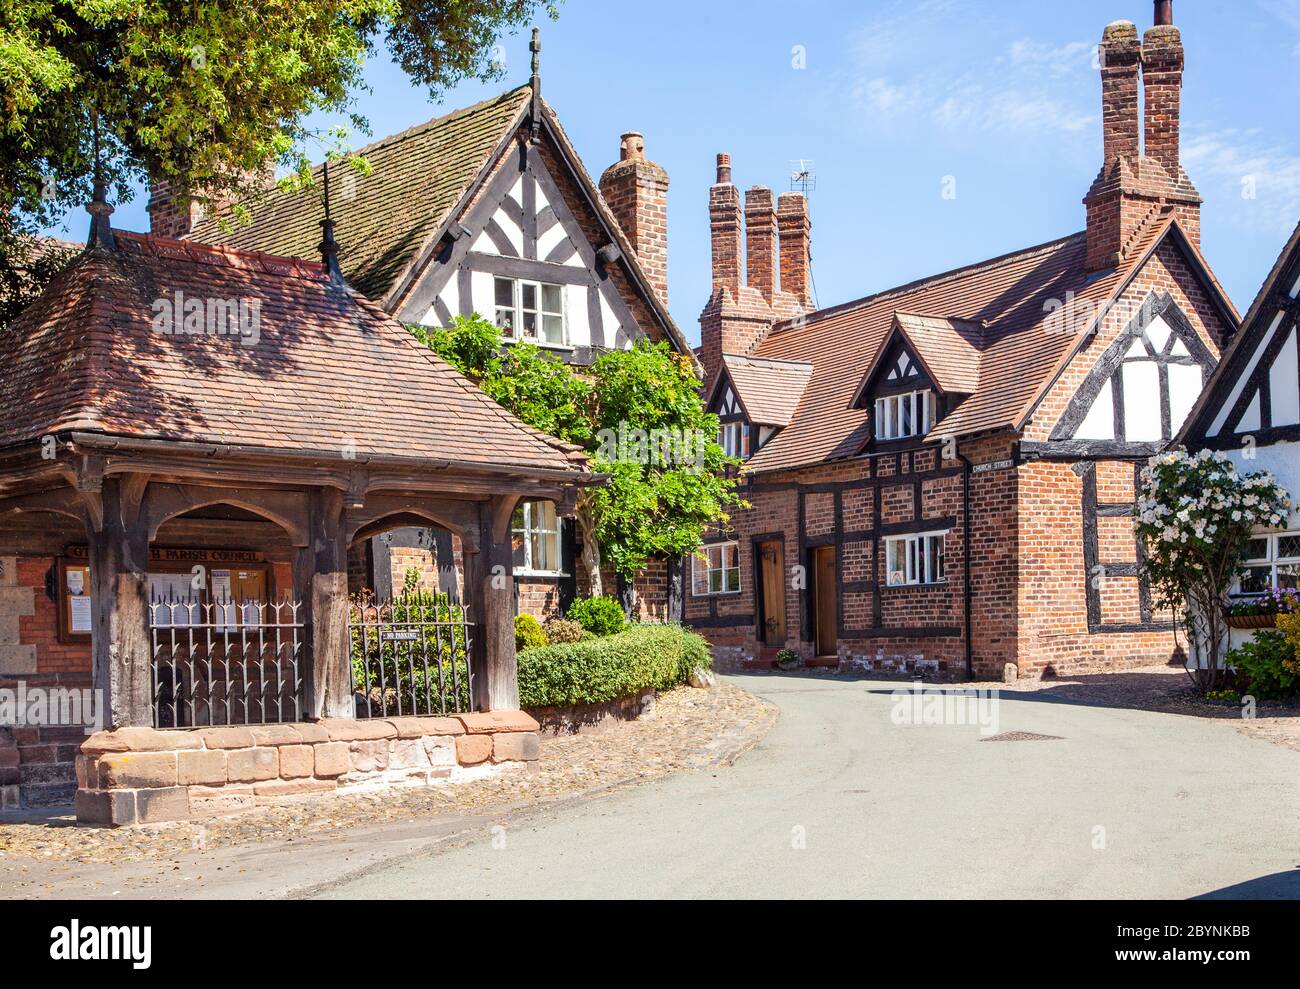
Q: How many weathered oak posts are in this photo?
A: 3